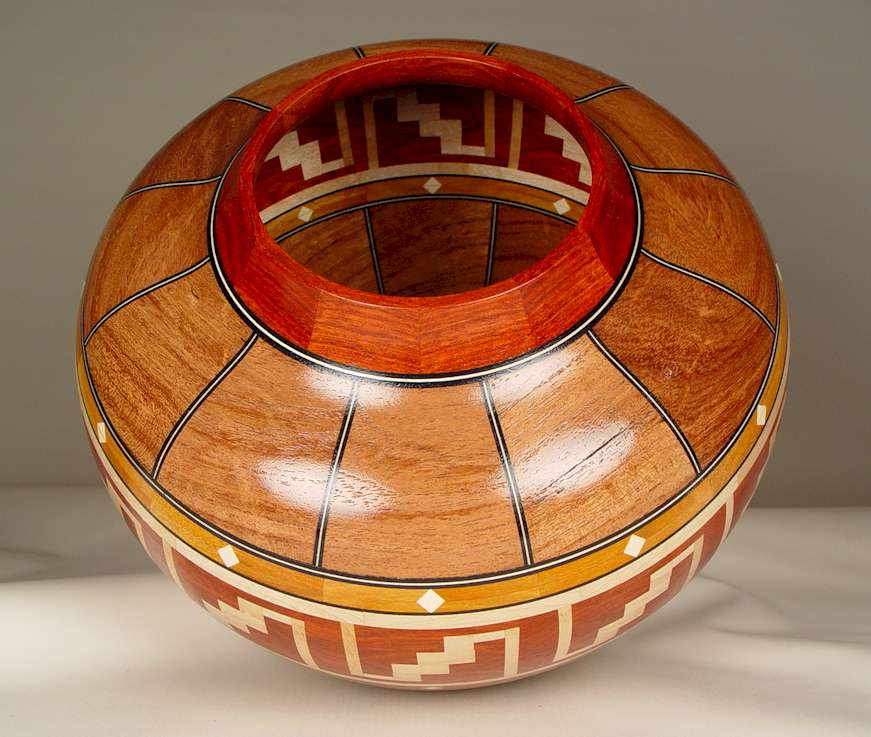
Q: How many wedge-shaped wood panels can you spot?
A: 12